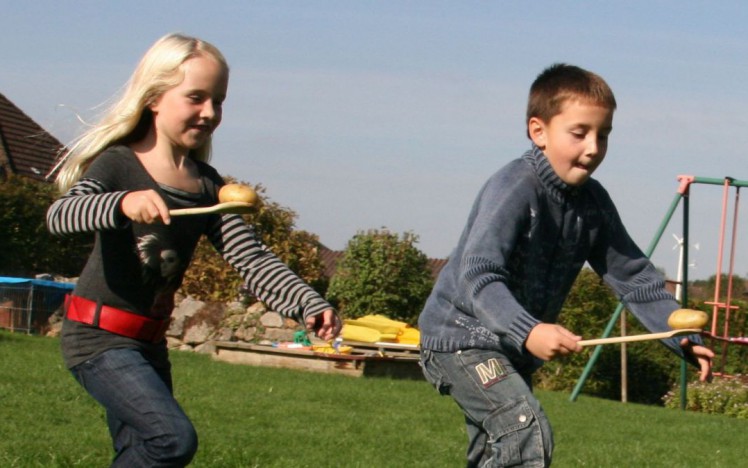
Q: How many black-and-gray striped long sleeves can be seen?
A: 2